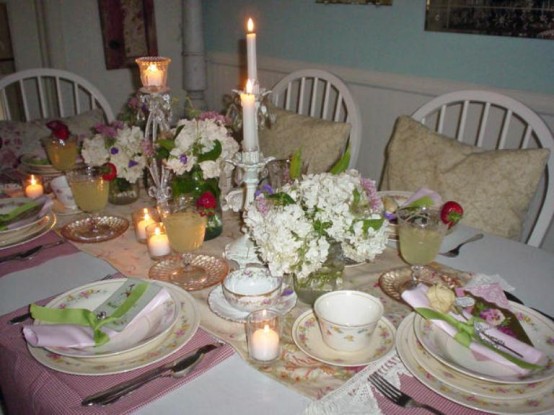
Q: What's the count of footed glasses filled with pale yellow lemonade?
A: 4